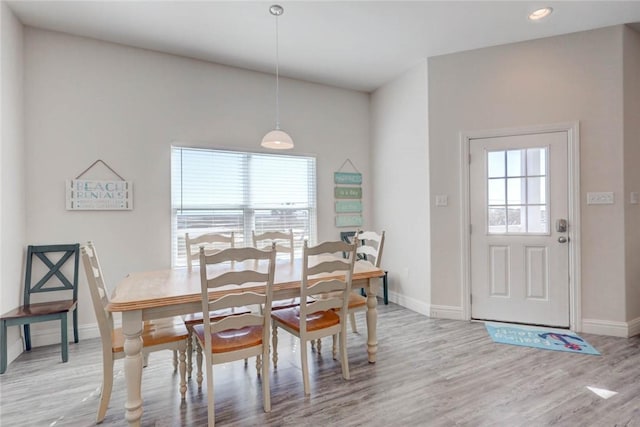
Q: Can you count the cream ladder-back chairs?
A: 6